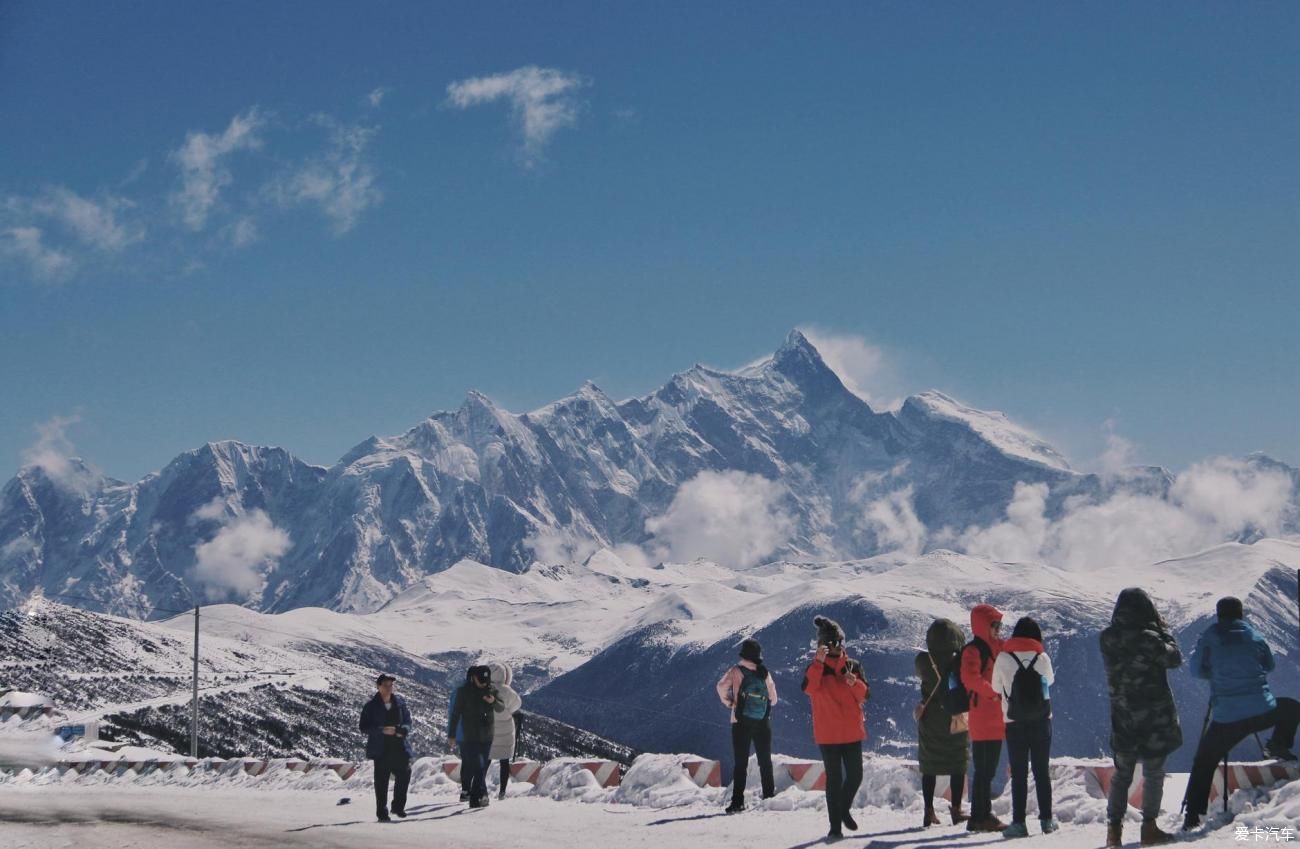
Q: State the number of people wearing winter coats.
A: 11